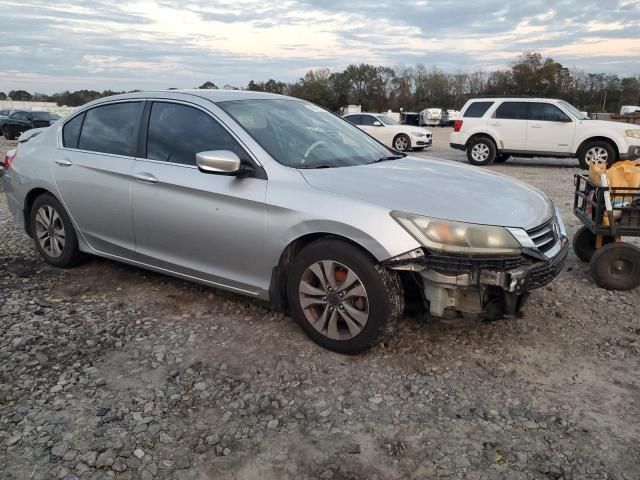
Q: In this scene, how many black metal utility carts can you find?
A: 1